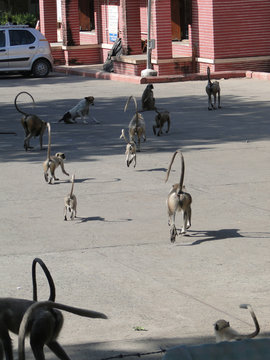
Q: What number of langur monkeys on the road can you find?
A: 12